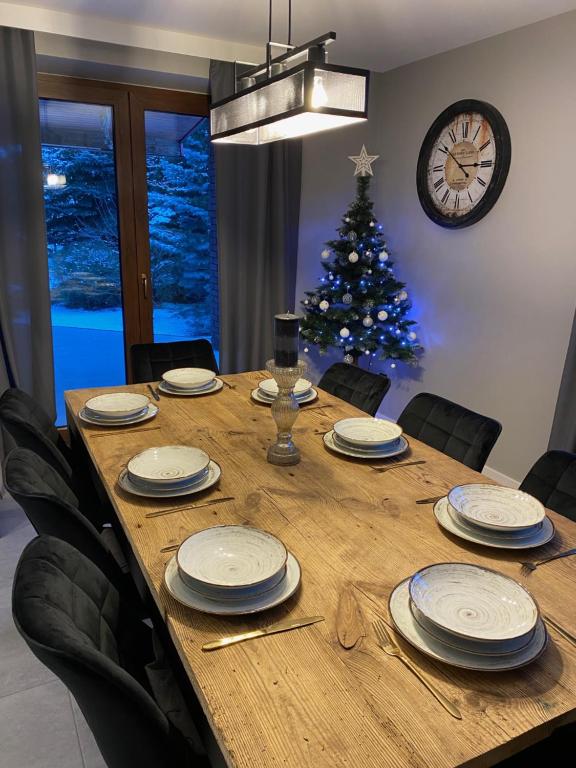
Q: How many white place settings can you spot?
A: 8